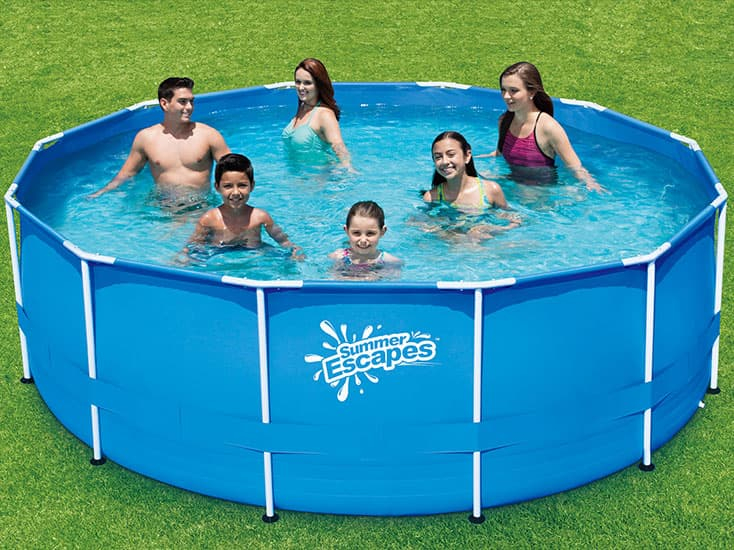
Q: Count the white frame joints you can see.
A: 12